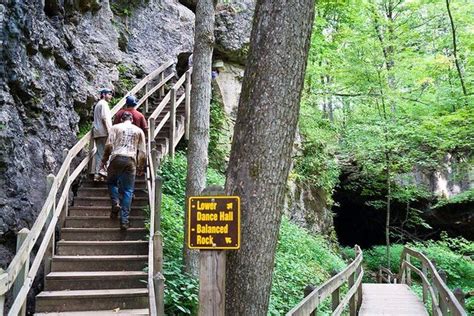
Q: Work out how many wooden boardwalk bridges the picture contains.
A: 1